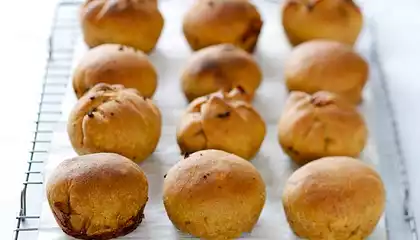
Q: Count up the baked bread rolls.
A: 12